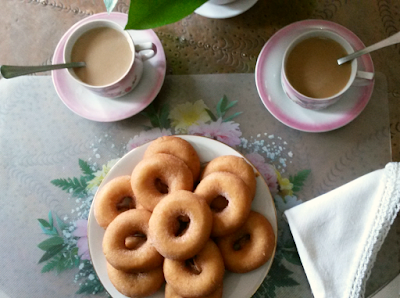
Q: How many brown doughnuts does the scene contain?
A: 11